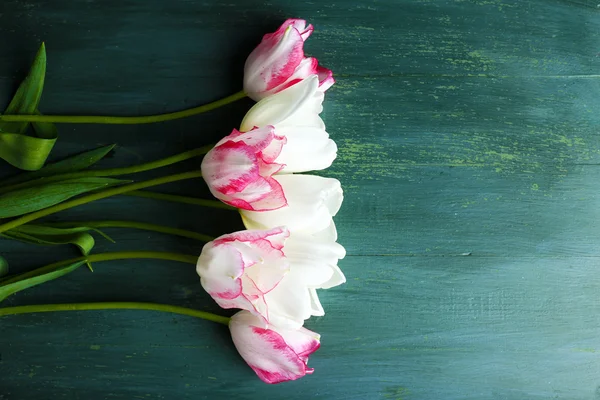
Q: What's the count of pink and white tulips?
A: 4